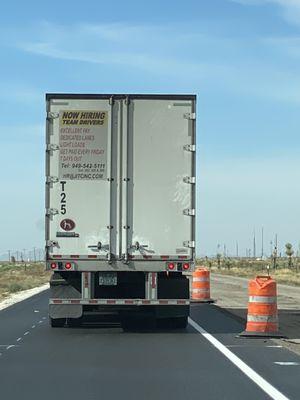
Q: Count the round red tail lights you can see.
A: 4